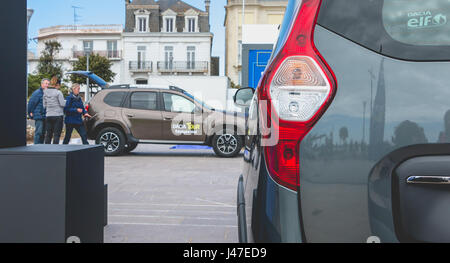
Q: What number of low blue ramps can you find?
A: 1